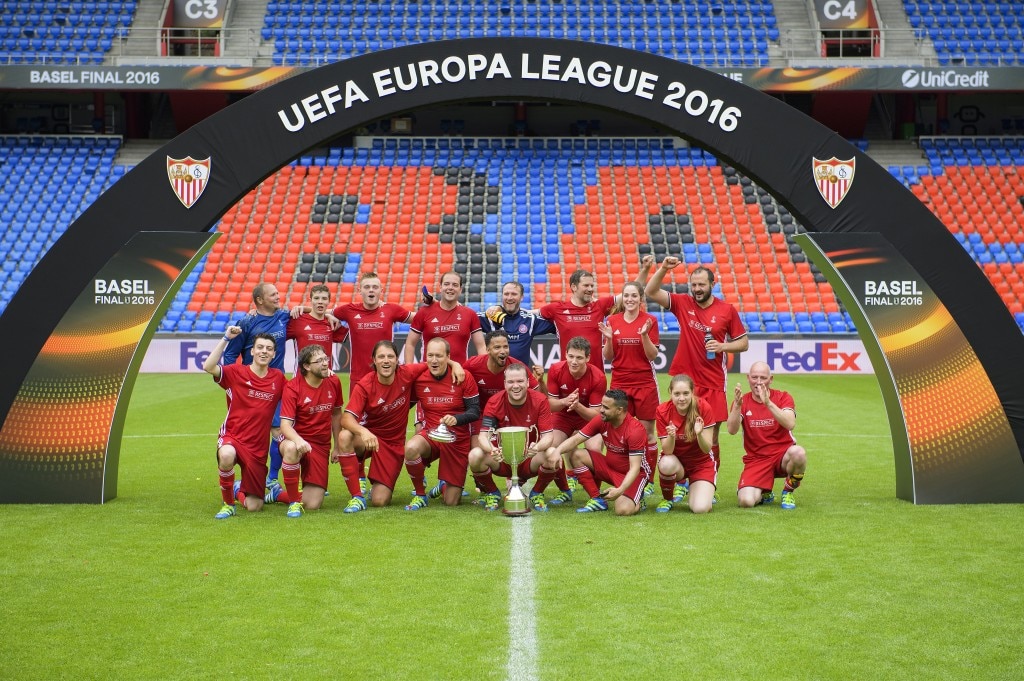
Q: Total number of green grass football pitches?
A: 1